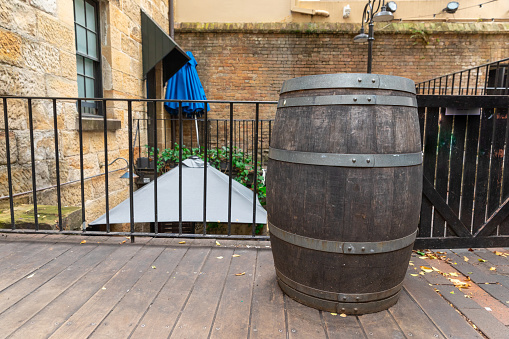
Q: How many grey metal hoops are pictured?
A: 6